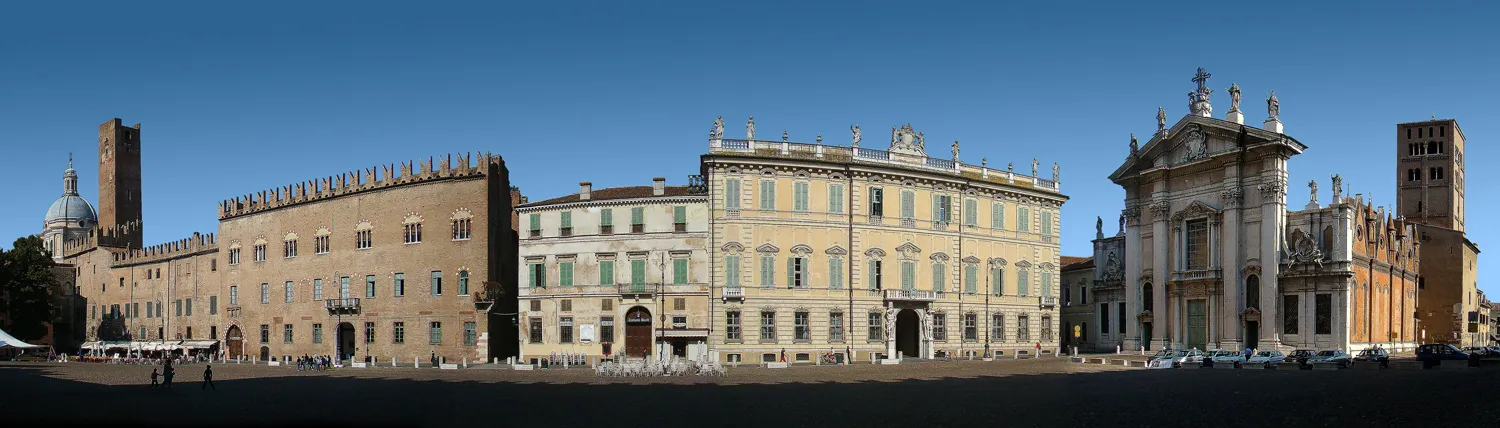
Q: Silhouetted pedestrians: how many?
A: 3